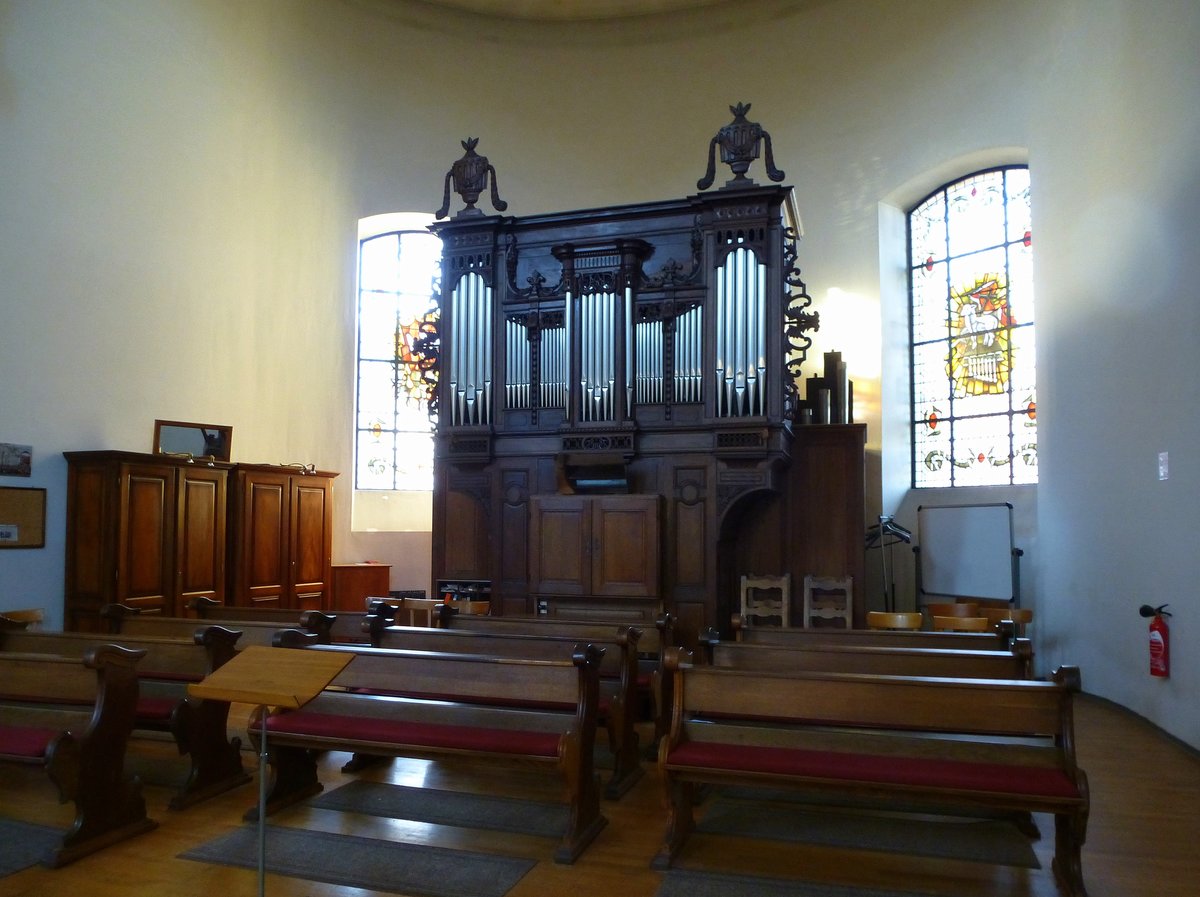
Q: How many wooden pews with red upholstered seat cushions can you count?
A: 10